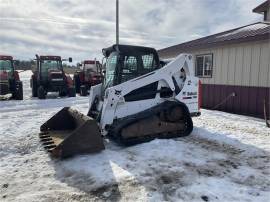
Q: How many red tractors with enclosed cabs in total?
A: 3